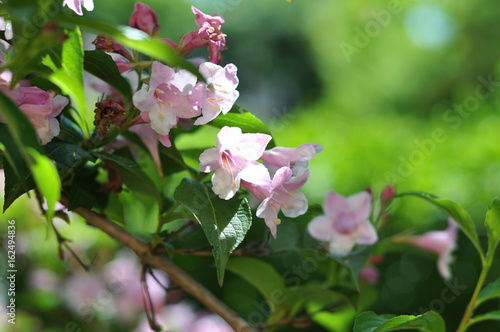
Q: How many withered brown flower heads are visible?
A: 1